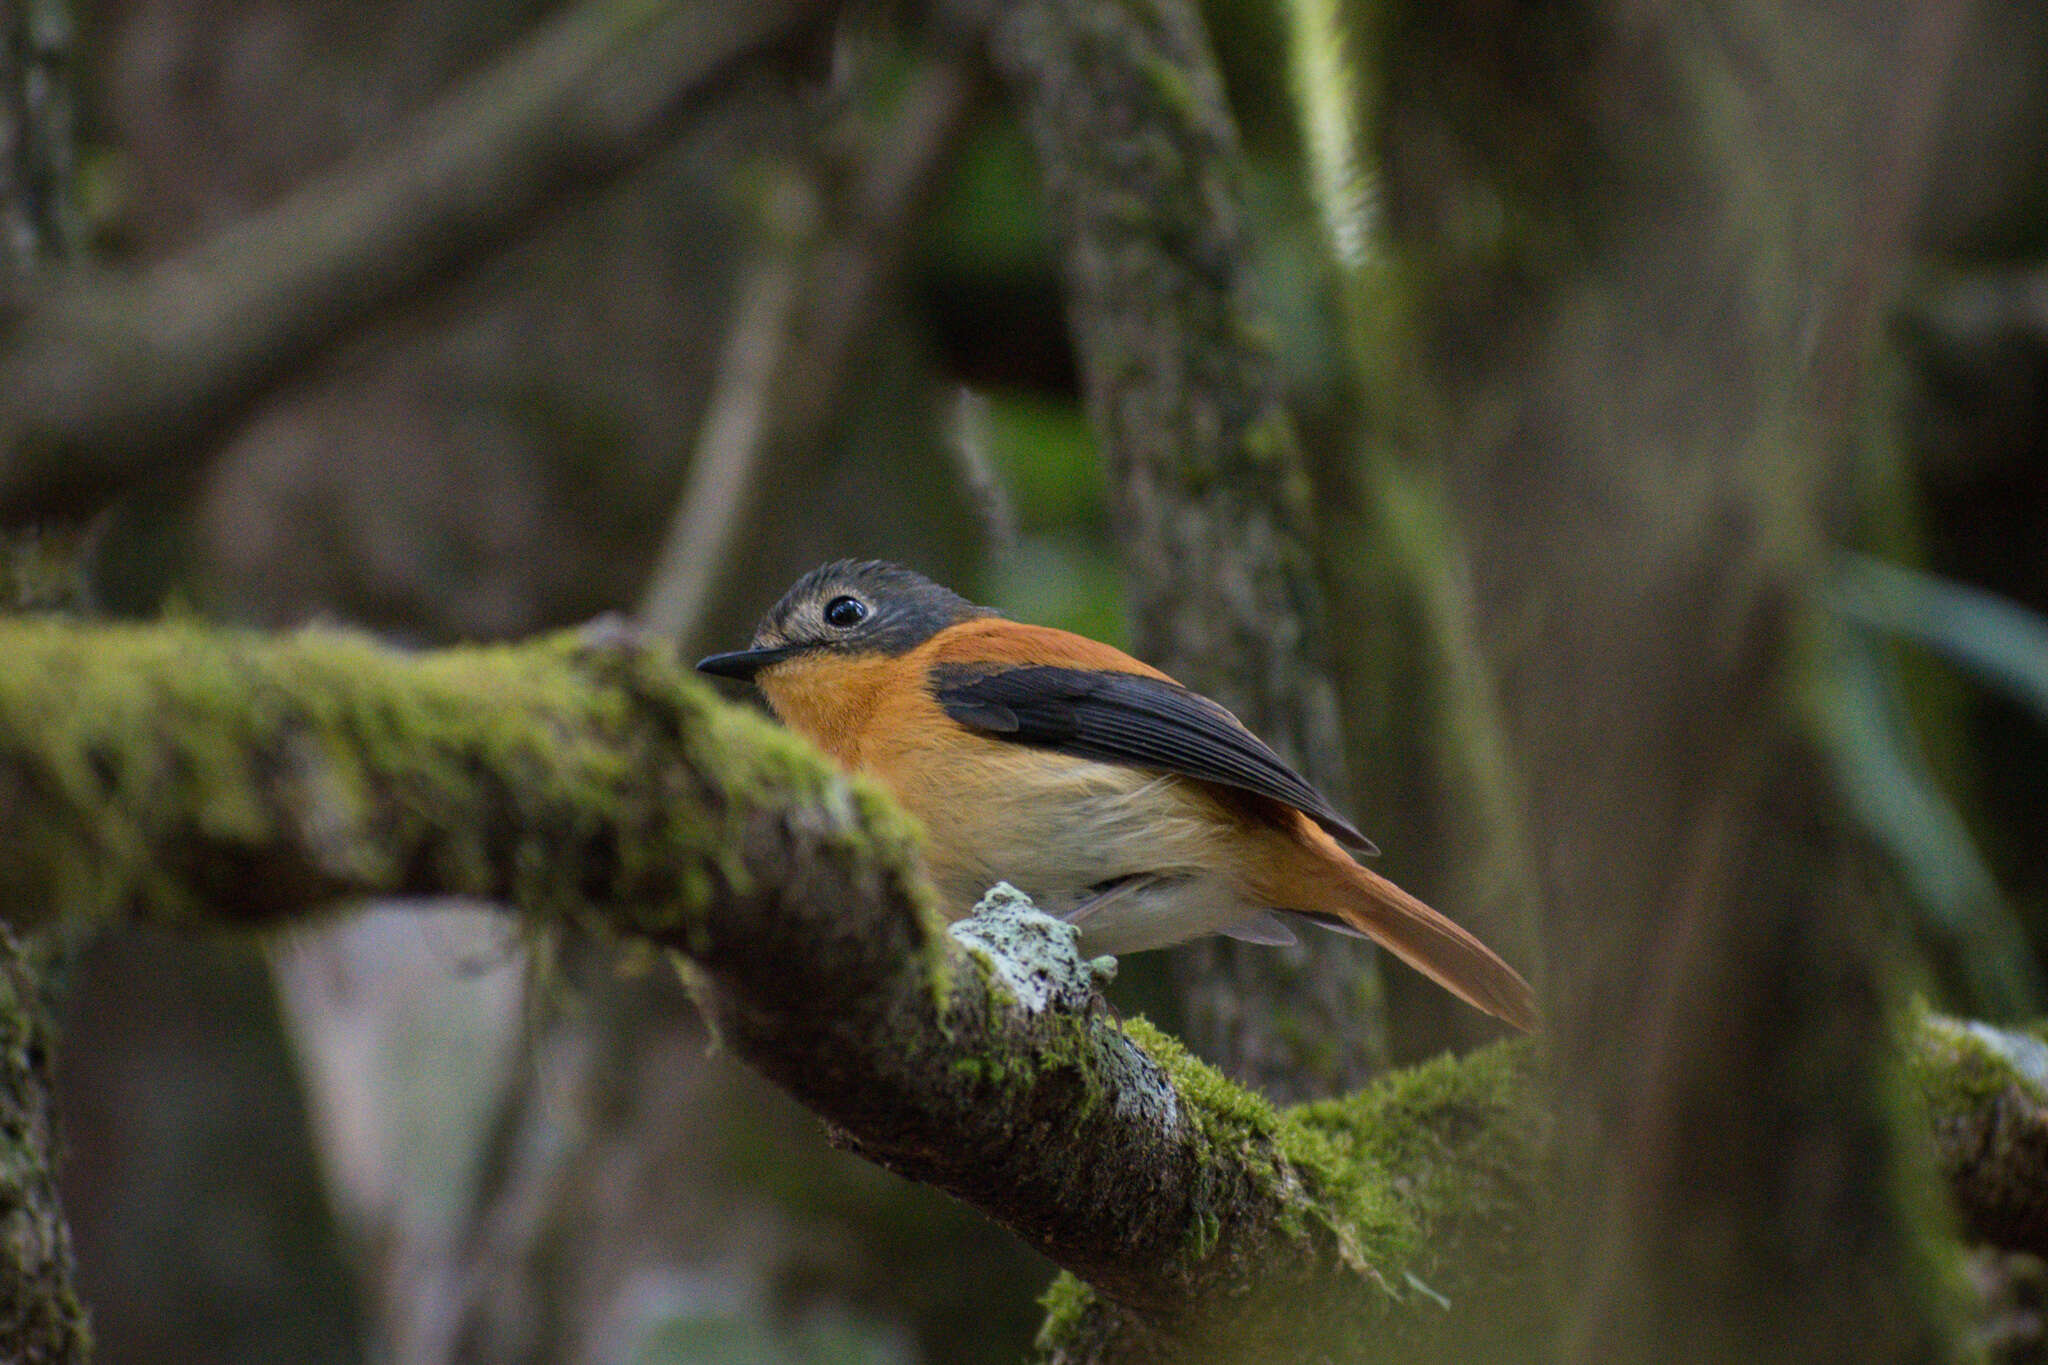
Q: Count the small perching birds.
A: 1